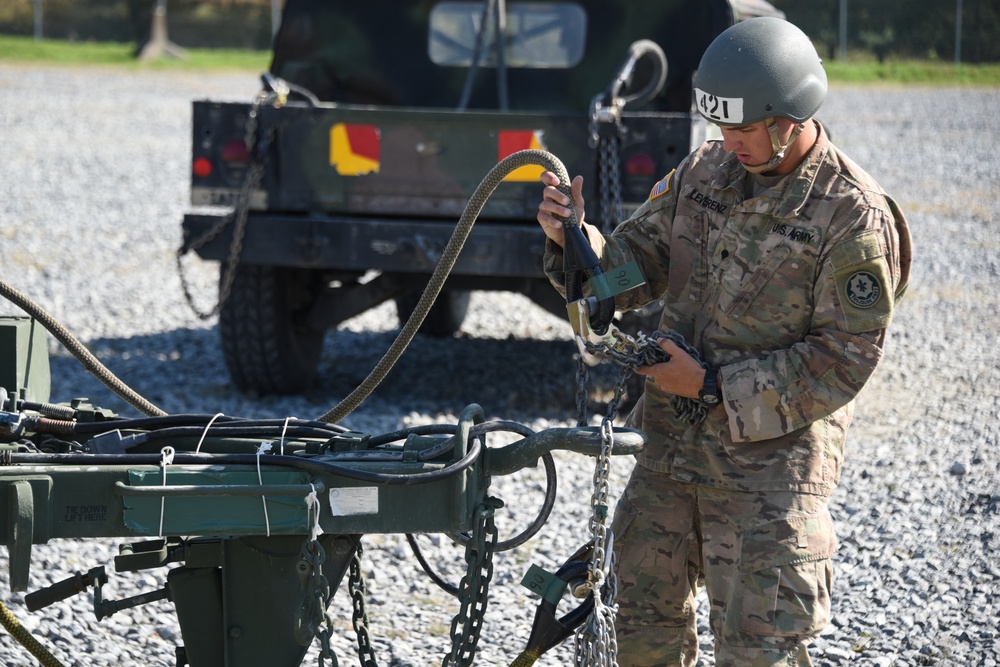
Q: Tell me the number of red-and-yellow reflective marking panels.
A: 2